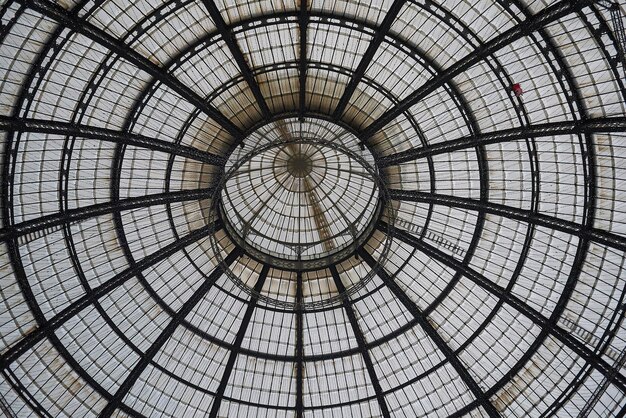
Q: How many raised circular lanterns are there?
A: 1